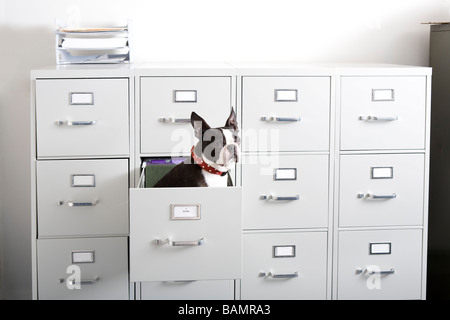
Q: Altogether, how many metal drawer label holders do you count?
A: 11